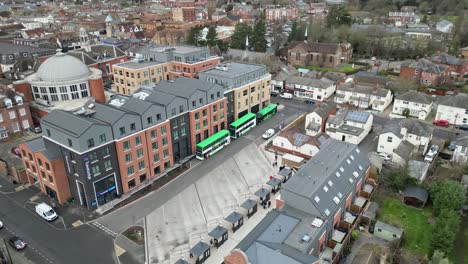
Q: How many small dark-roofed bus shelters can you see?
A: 8